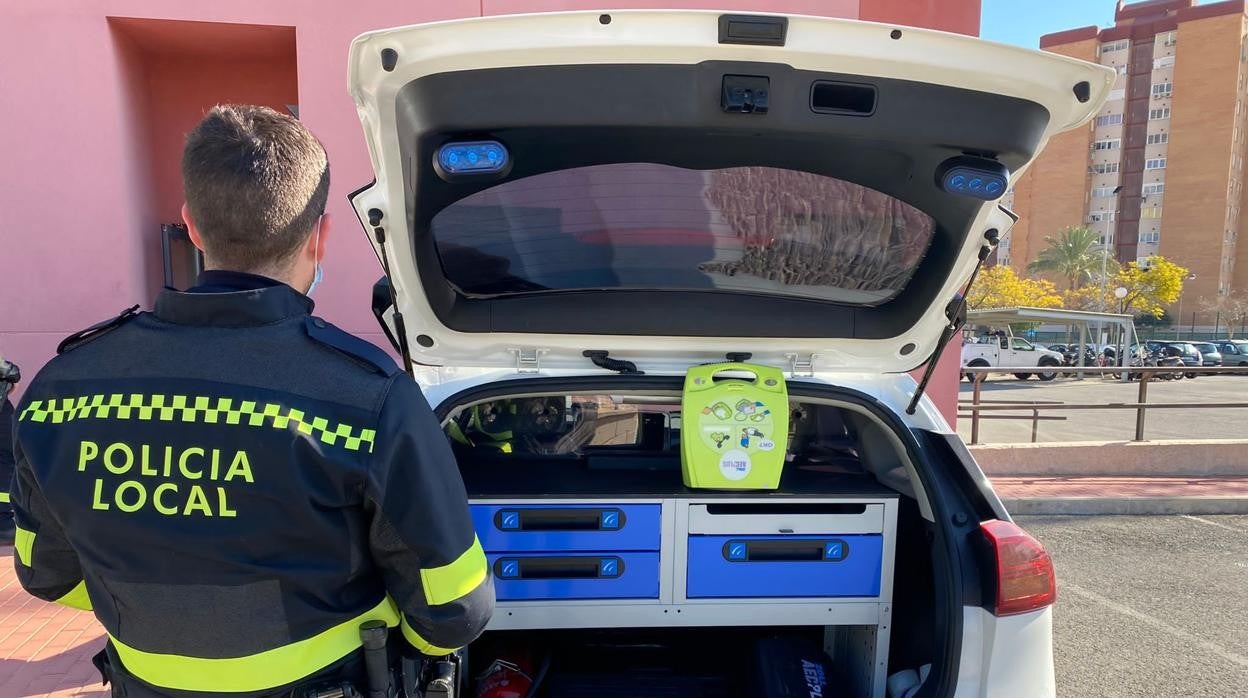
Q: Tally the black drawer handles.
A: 3